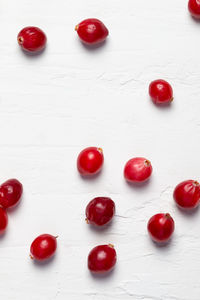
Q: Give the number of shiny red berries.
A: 13